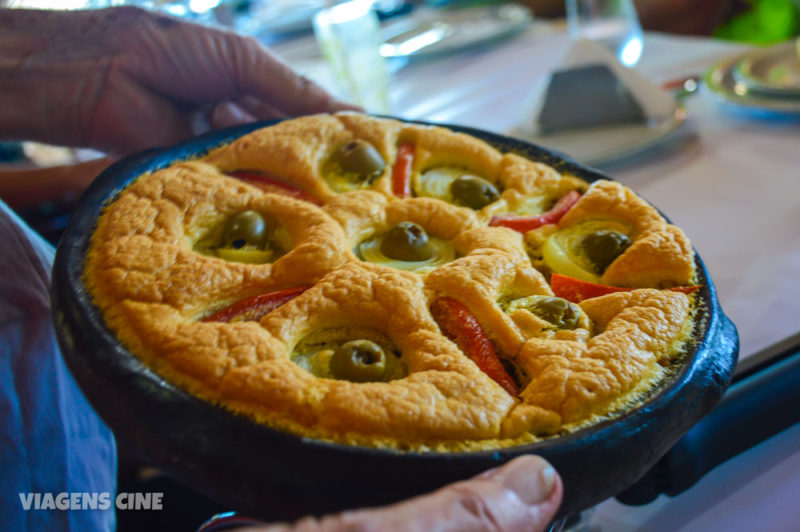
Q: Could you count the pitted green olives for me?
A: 7